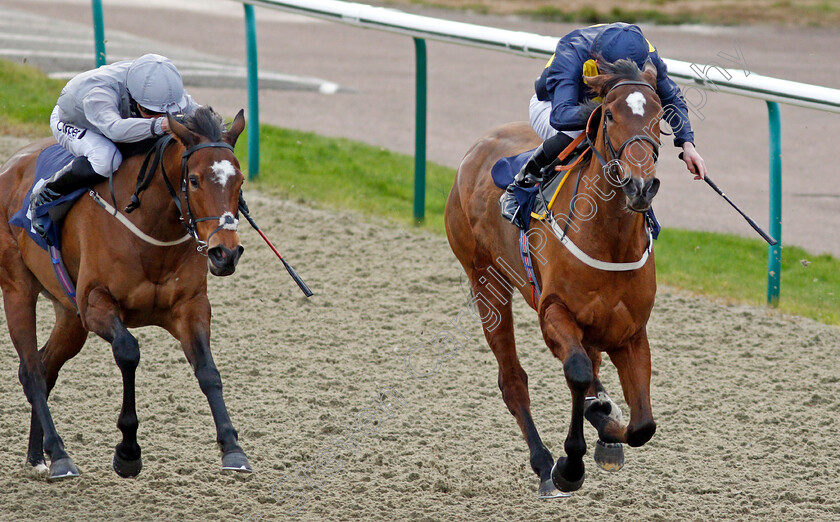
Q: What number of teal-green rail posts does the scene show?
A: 4